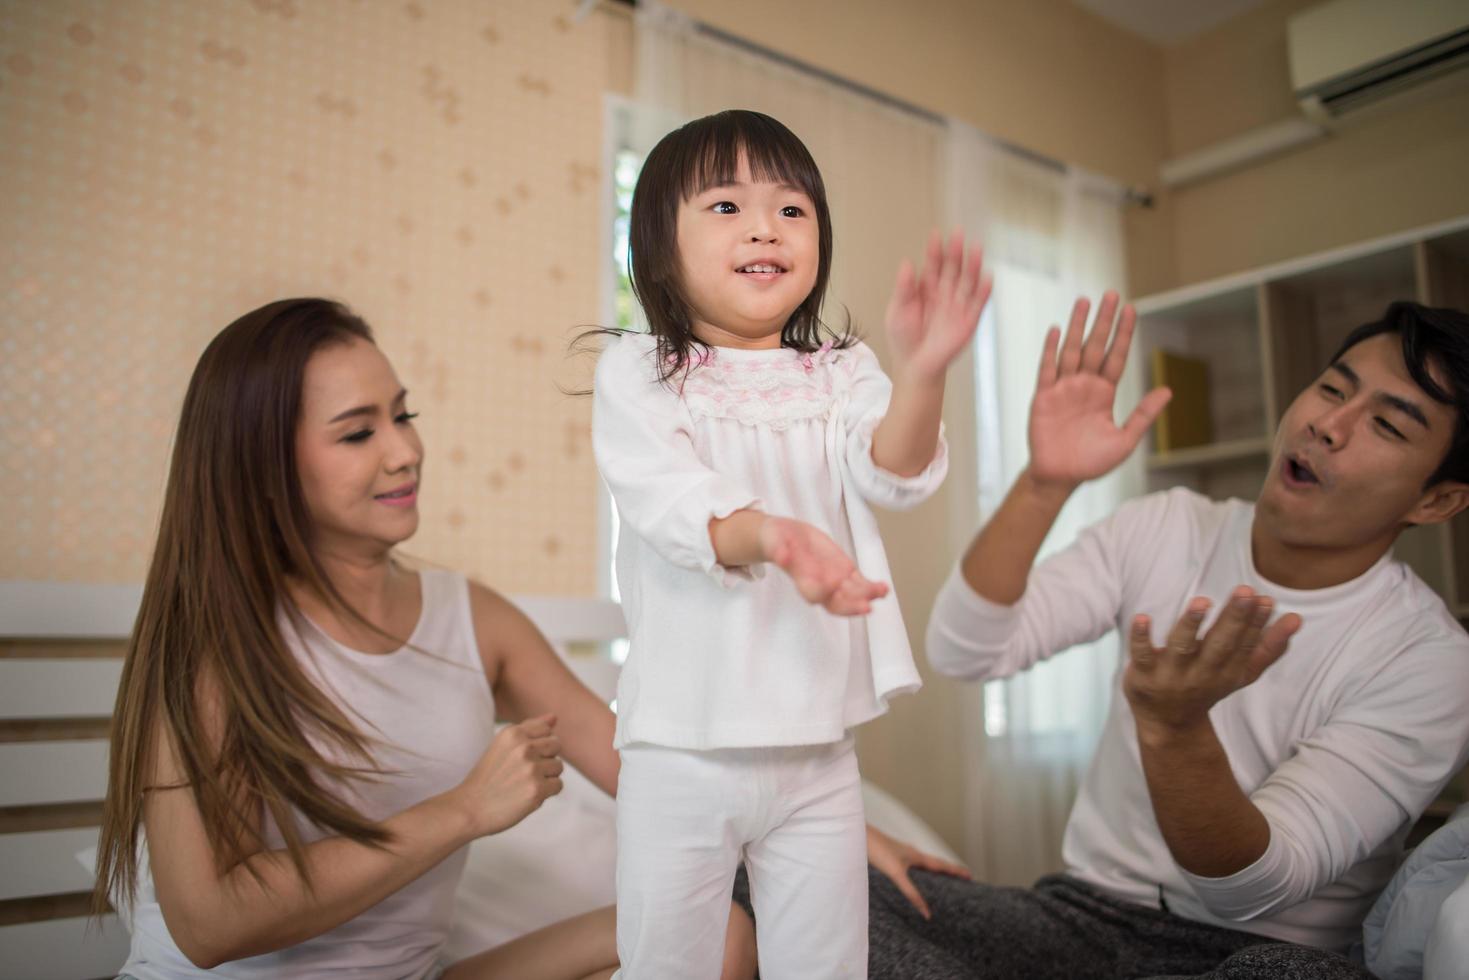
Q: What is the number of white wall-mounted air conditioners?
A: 1